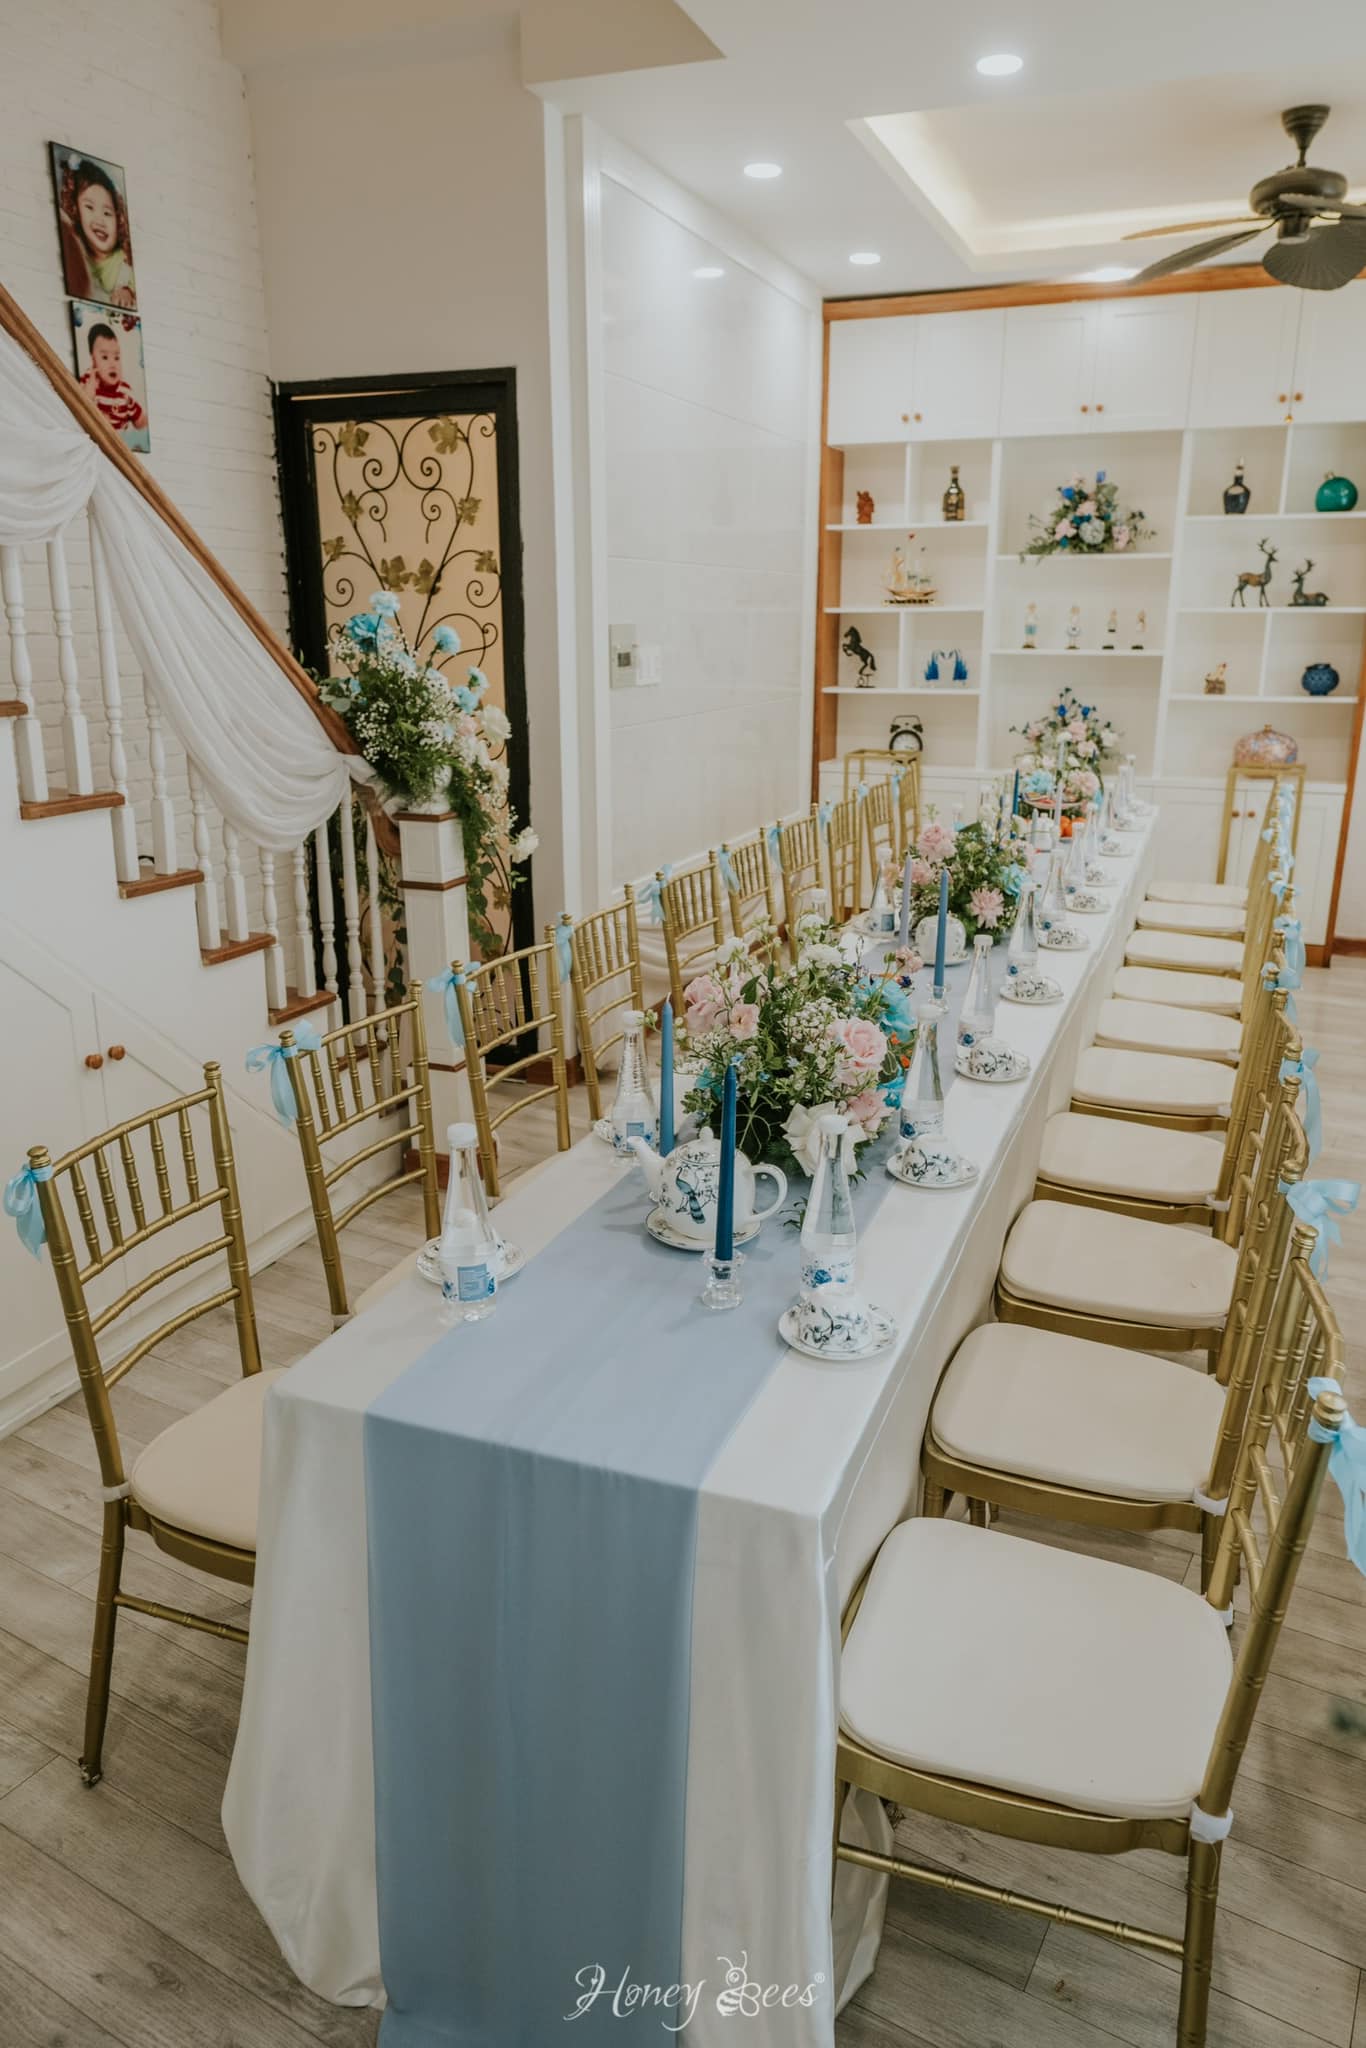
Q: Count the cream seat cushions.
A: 11